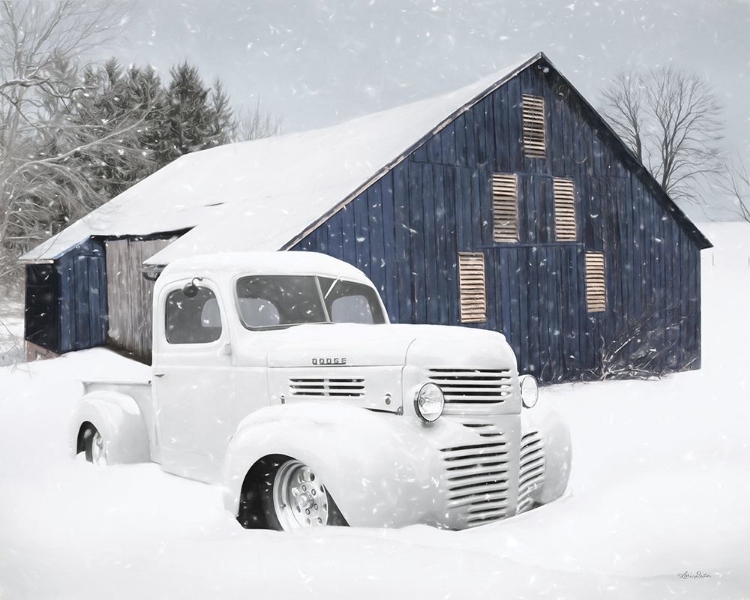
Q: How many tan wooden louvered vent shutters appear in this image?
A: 5